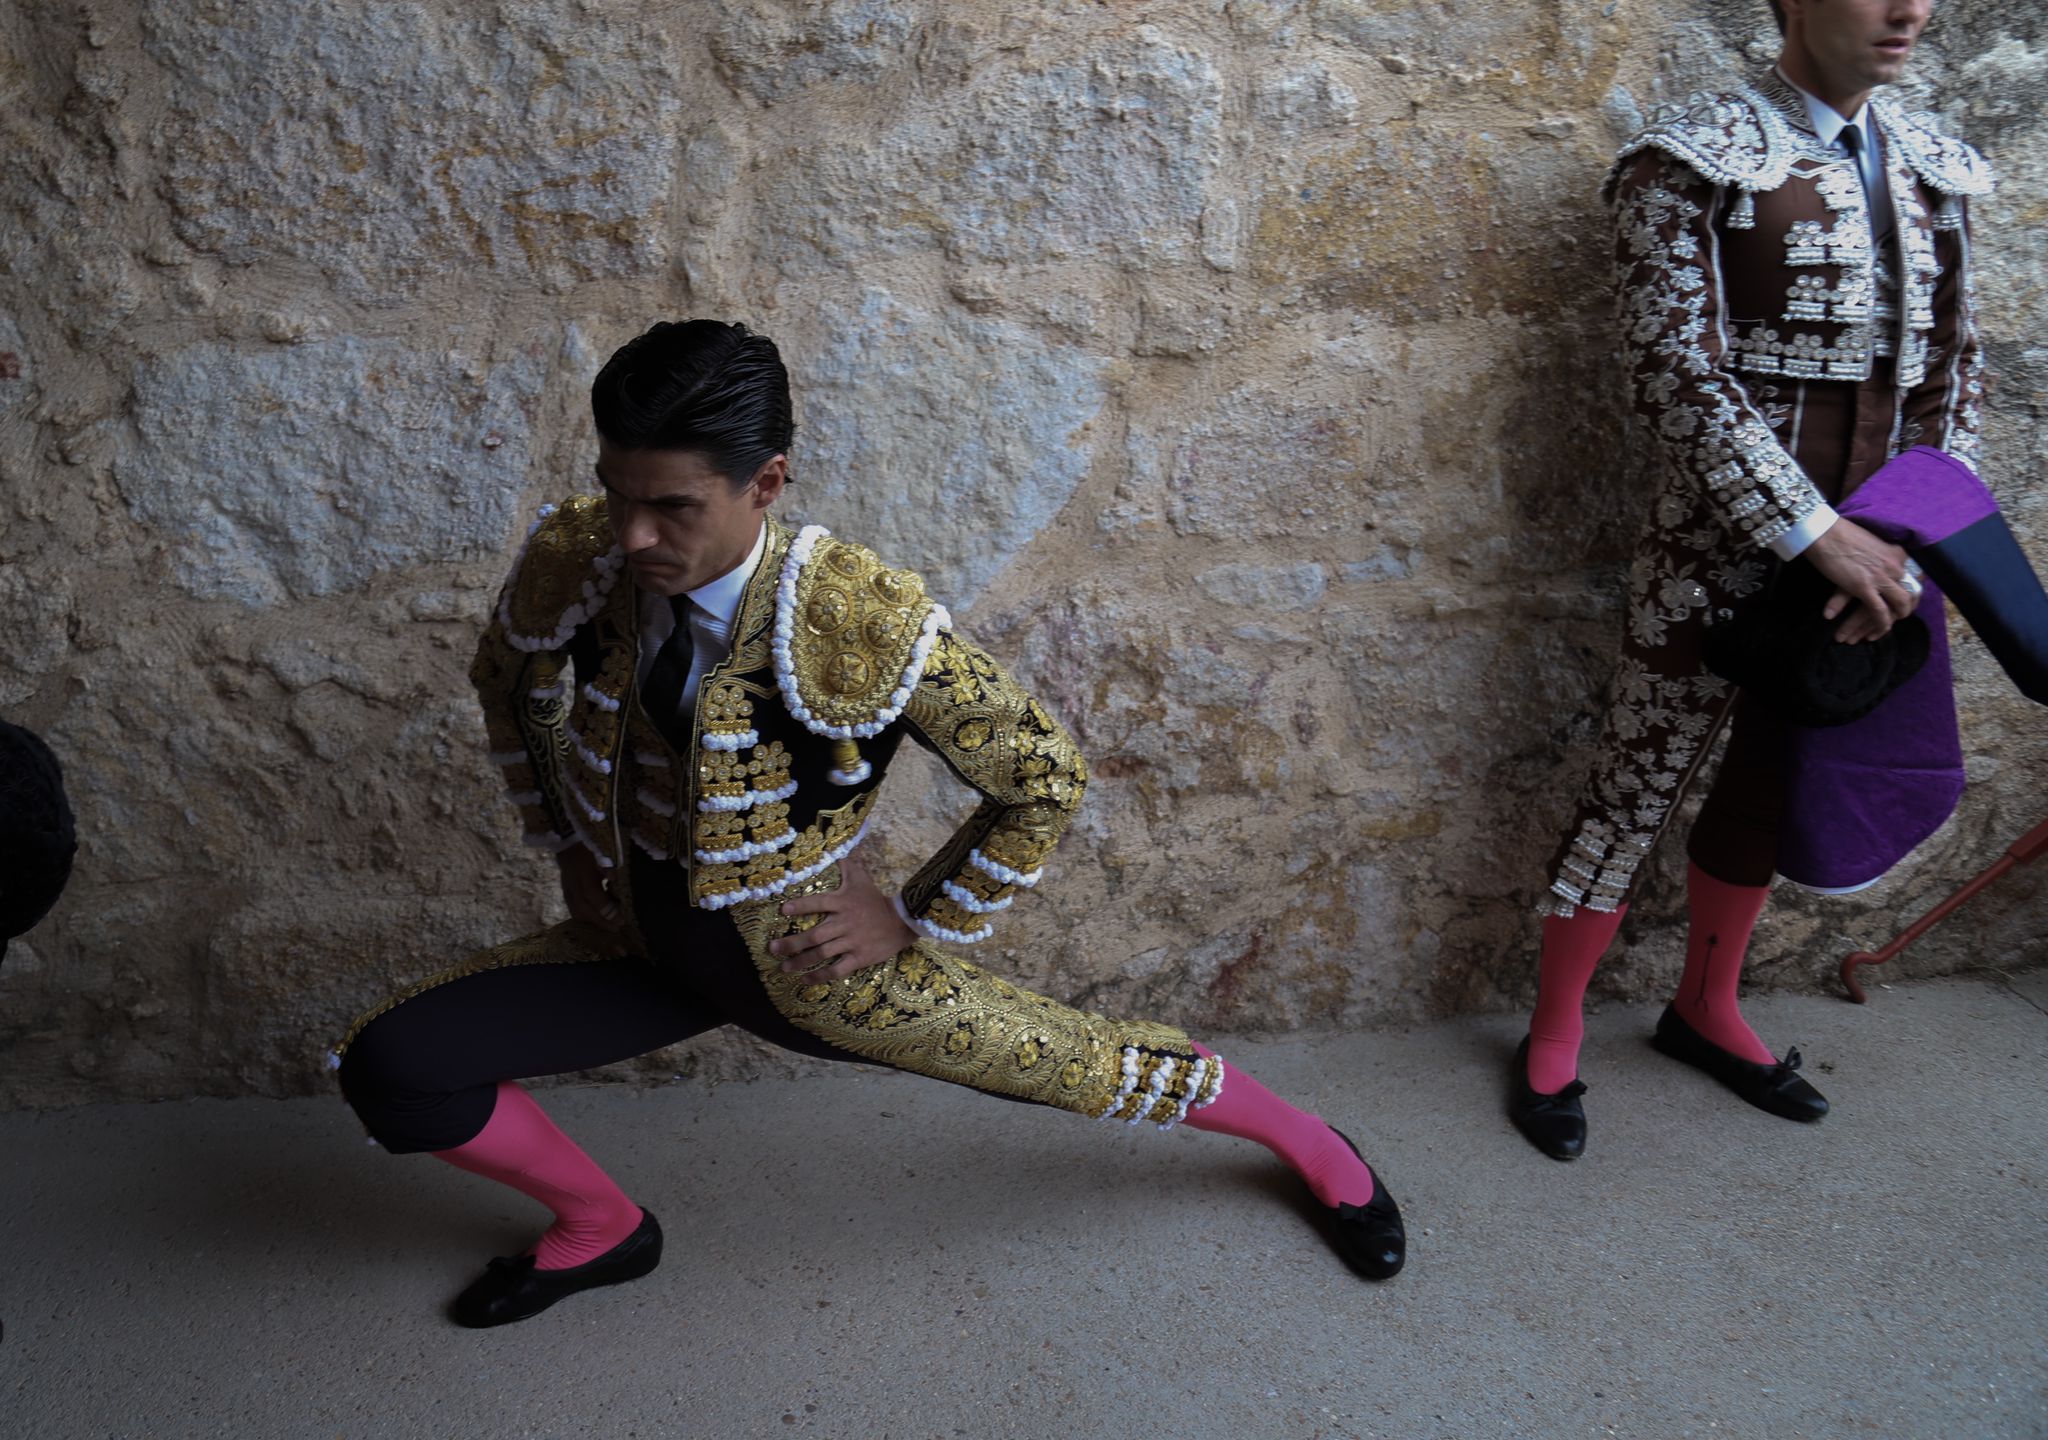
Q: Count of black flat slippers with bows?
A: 4